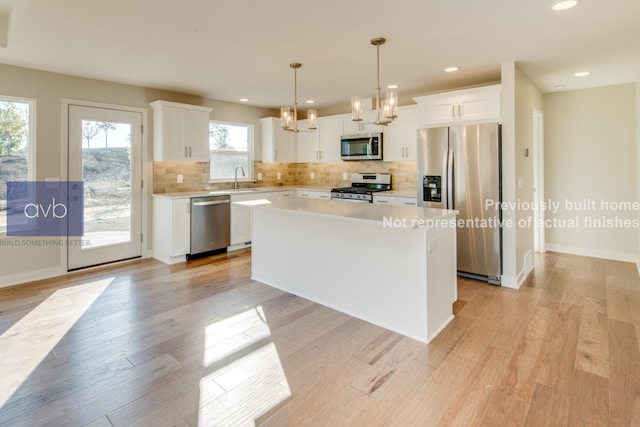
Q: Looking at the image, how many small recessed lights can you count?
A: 6